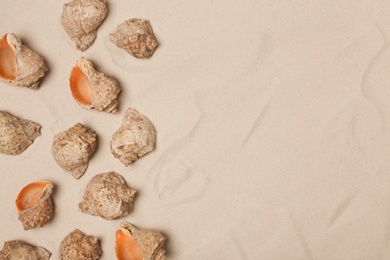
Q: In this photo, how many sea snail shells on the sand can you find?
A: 12